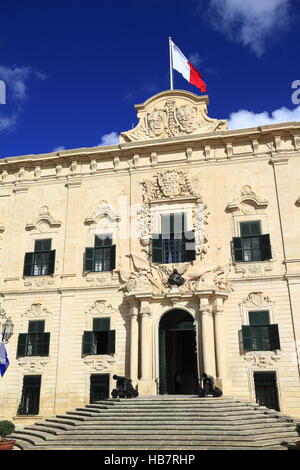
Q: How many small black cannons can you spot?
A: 2